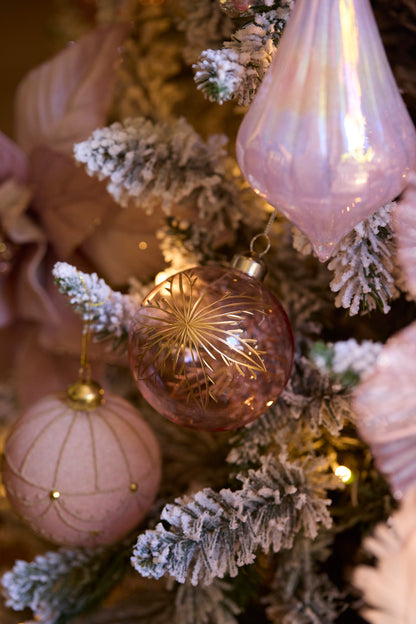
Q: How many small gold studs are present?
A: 2